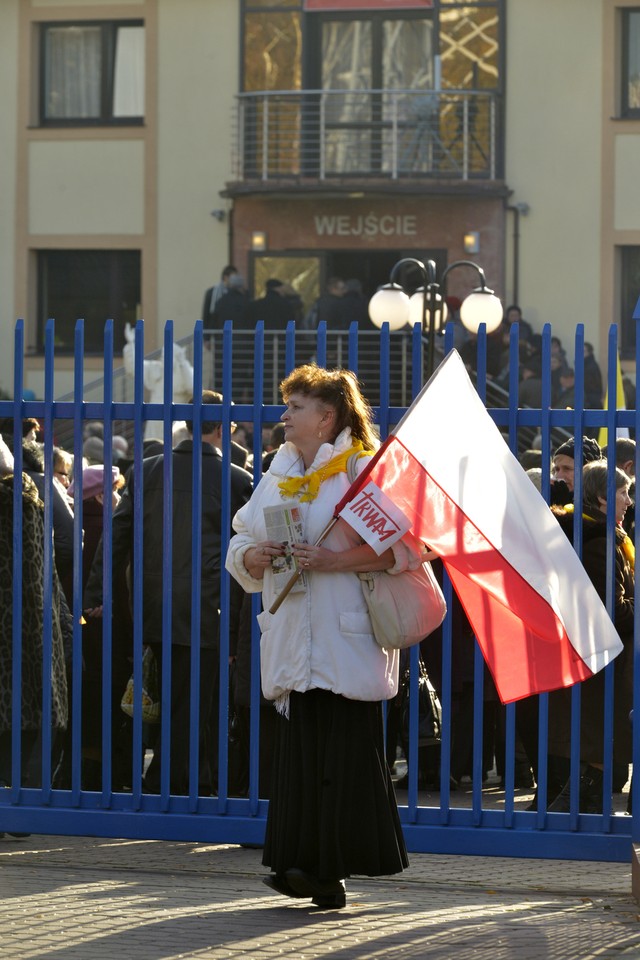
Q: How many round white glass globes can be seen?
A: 3